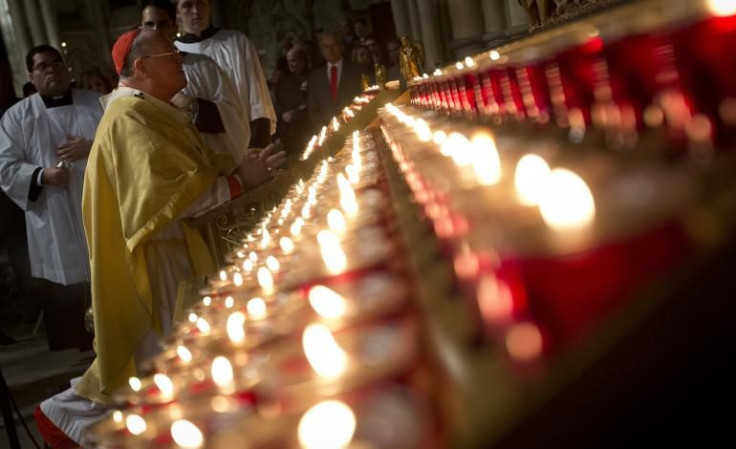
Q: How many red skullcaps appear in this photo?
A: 1